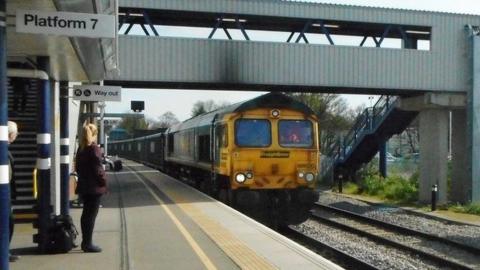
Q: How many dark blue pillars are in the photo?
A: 3